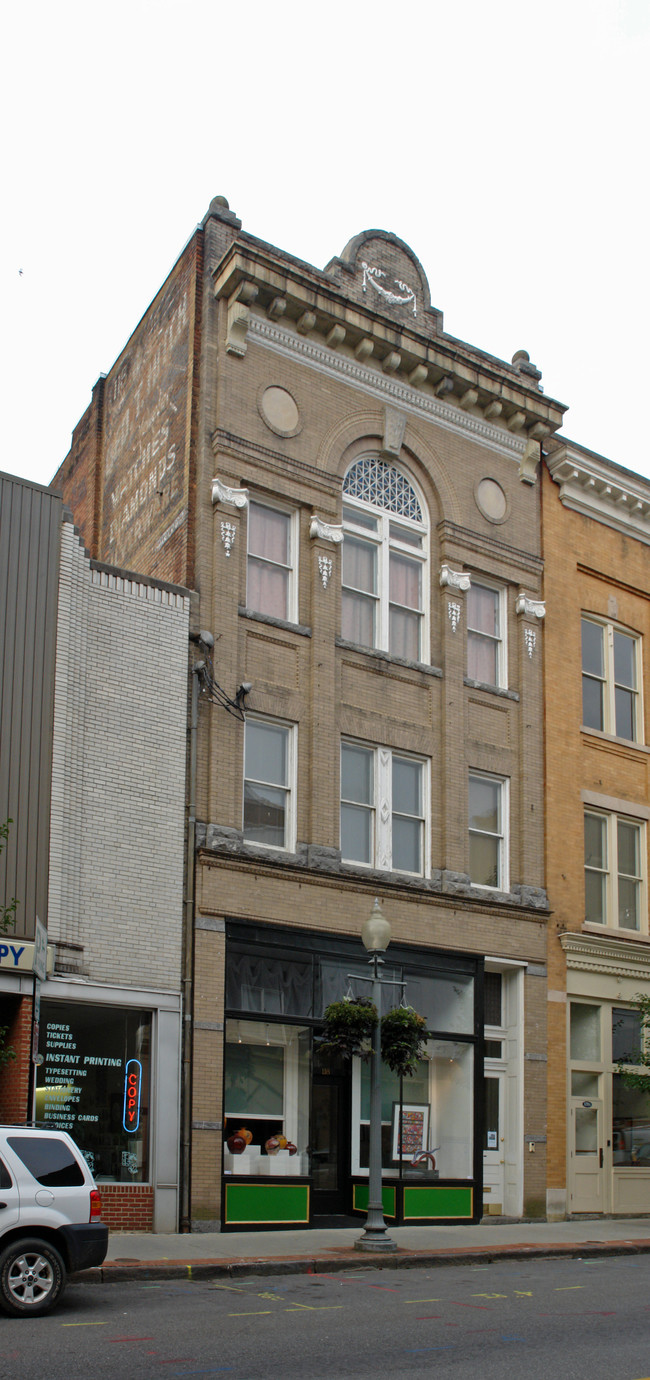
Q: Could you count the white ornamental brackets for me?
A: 4